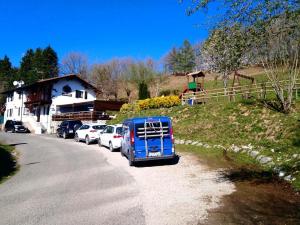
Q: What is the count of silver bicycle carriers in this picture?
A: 1